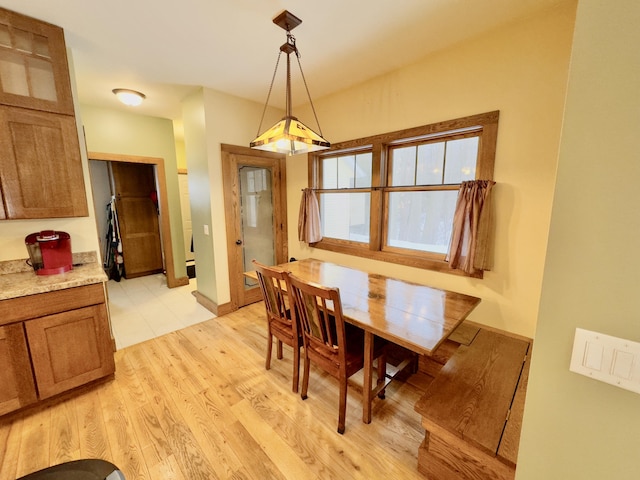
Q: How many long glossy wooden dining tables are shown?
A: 1